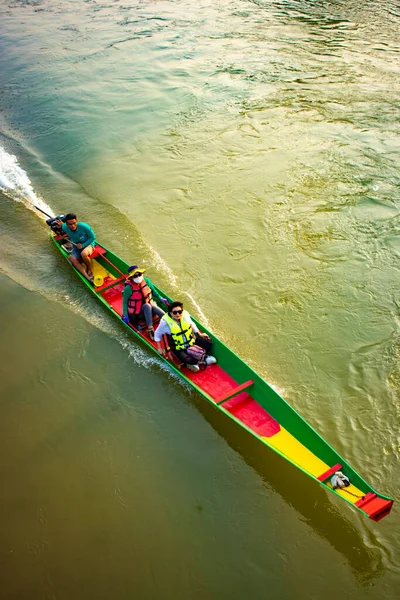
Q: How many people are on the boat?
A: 3